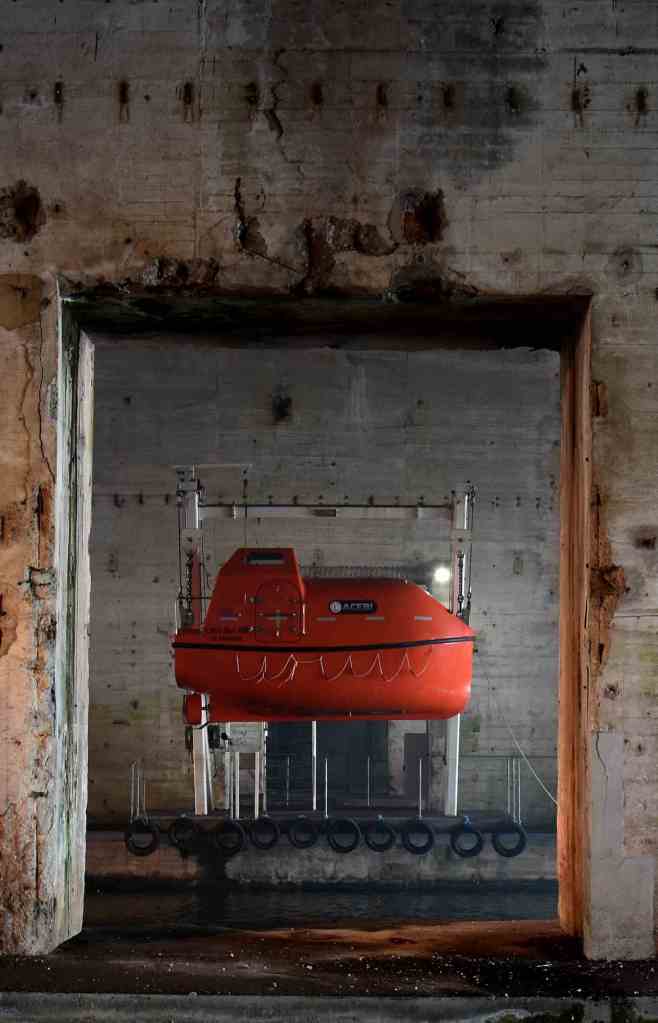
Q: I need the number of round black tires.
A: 10